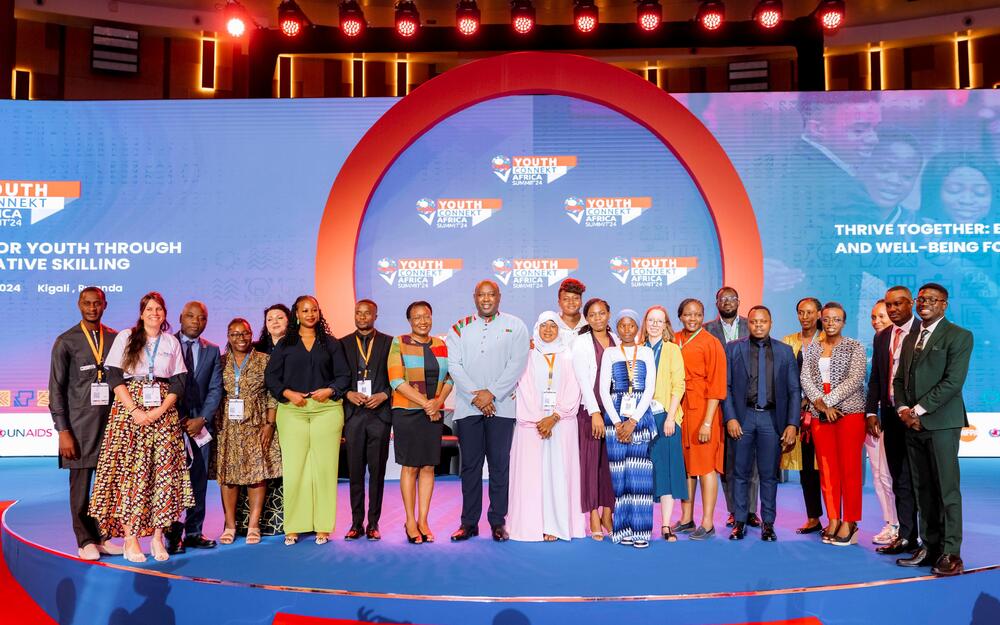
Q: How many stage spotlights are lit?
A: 11